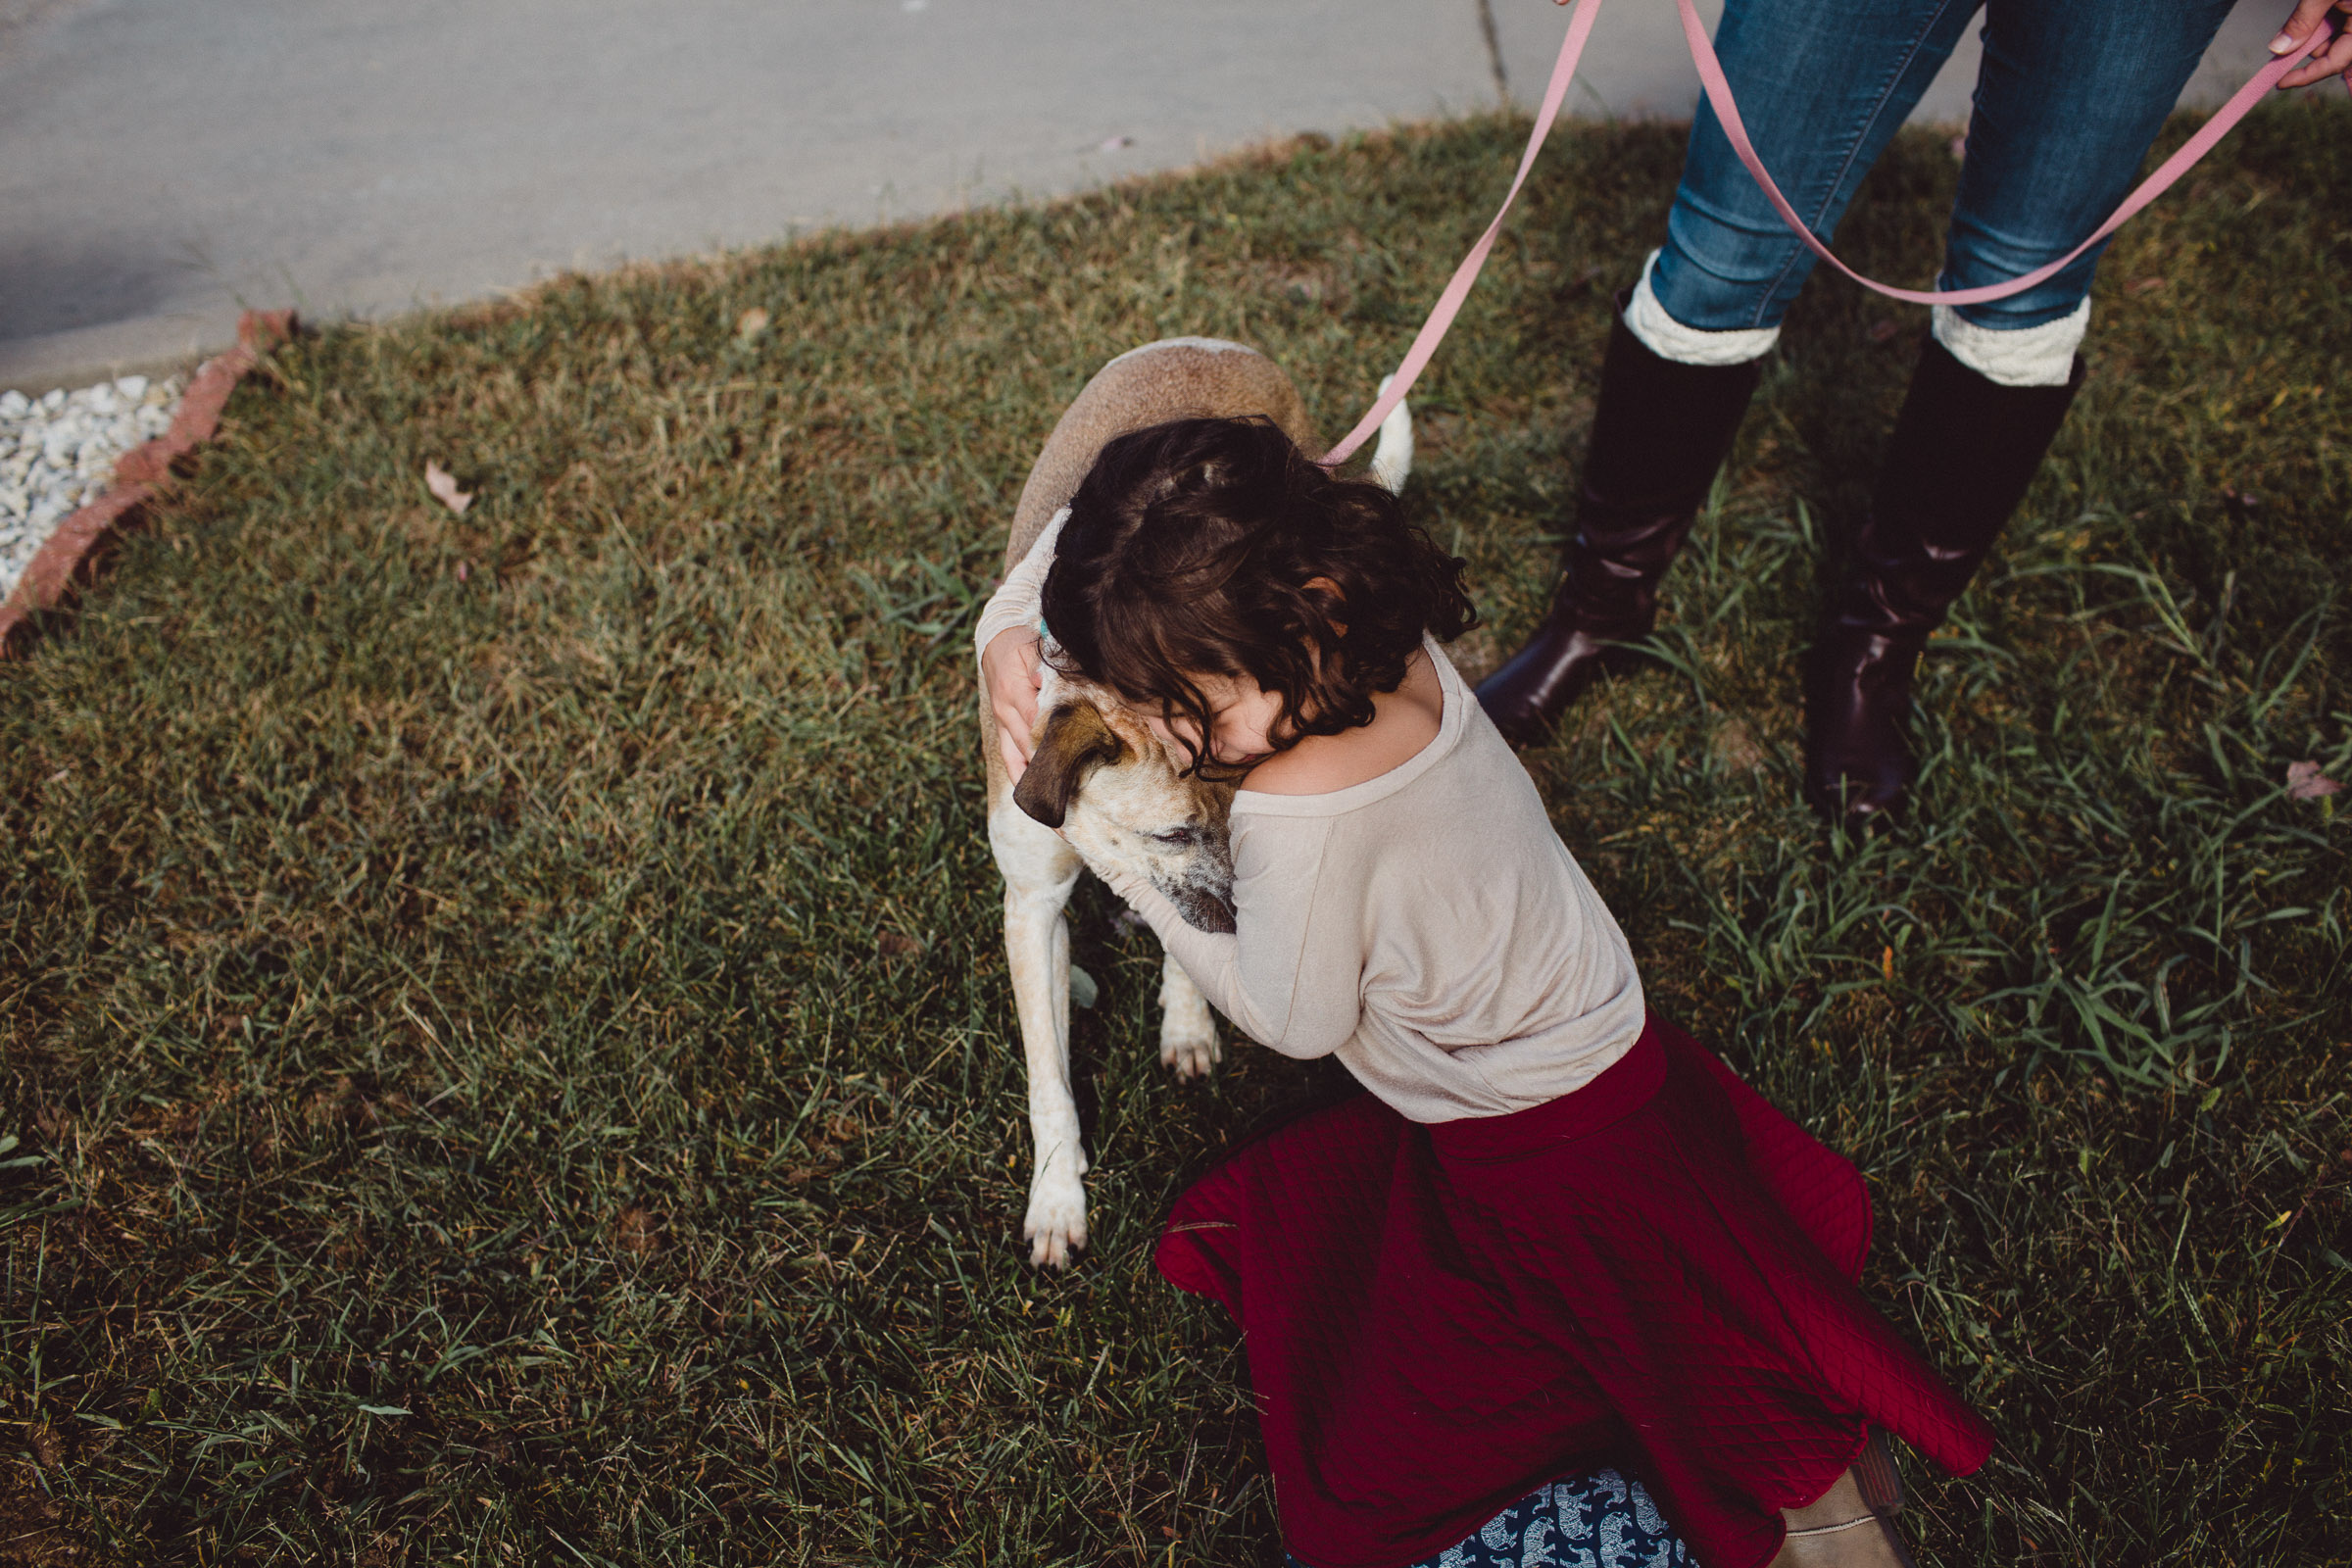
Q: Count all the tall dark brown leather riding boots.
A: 2